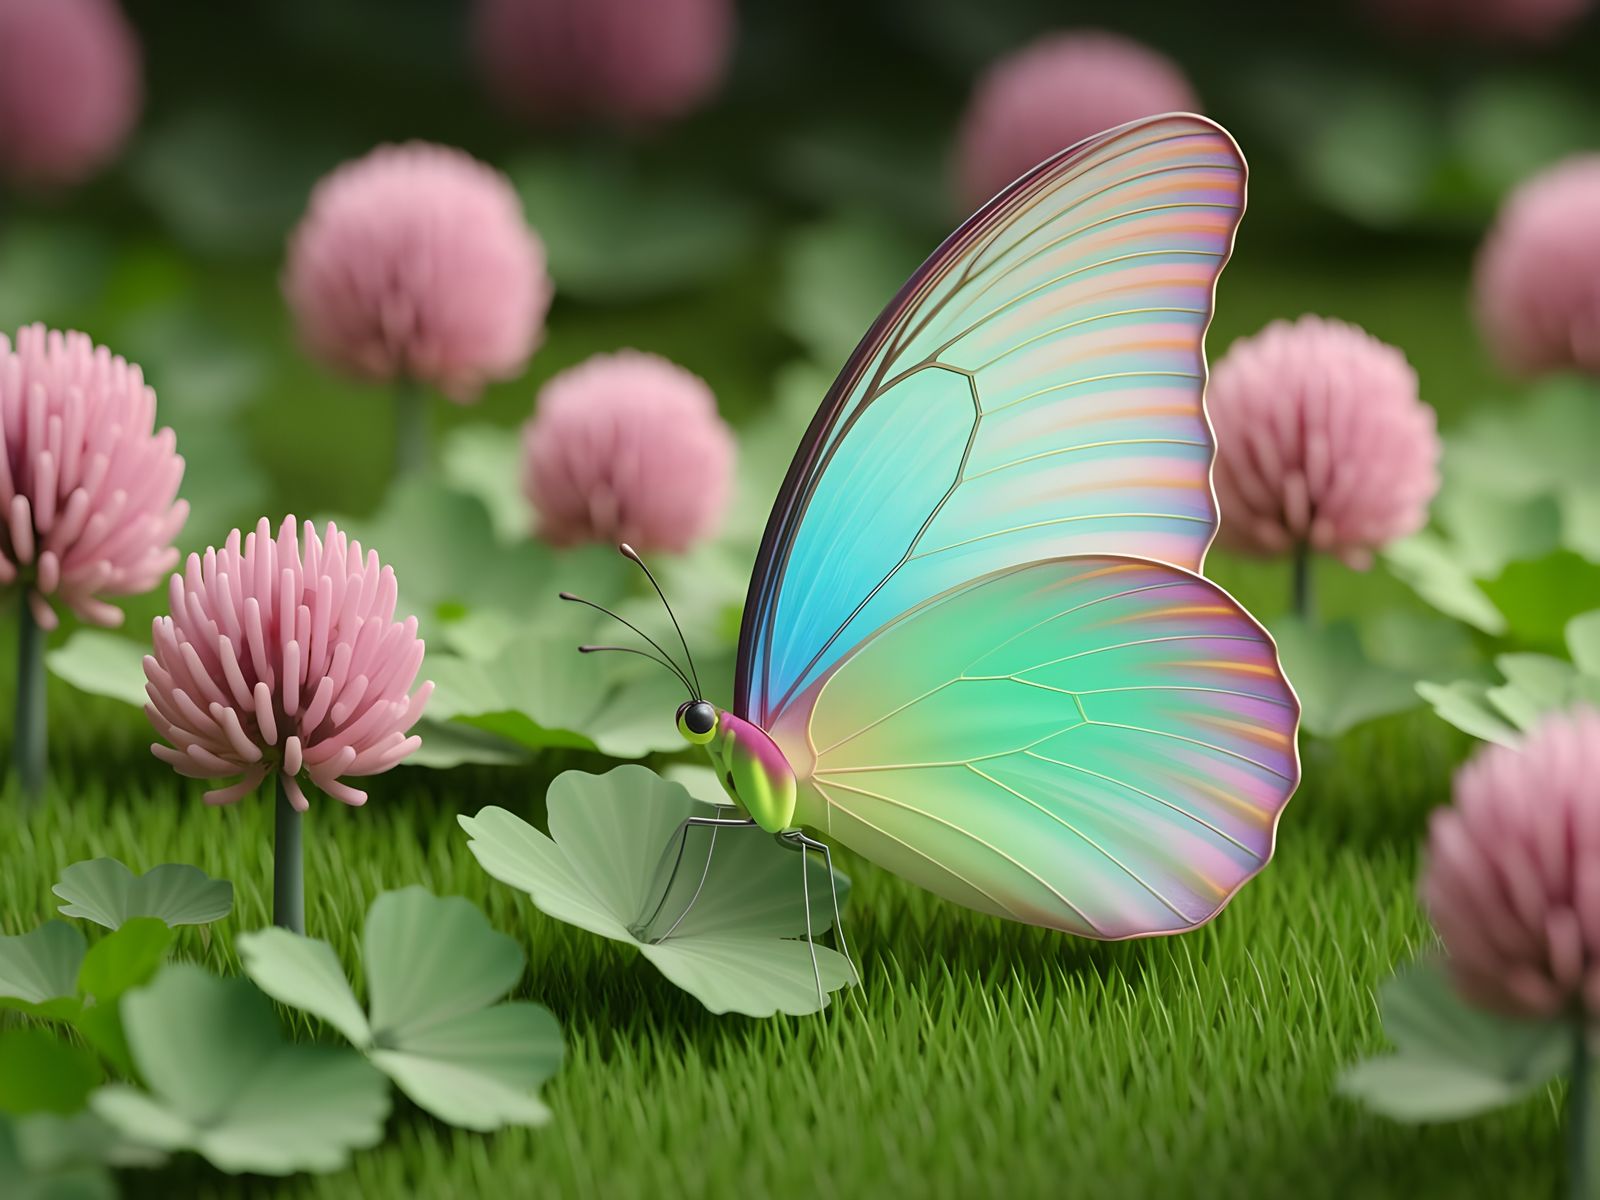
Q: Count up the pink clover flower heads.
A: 11